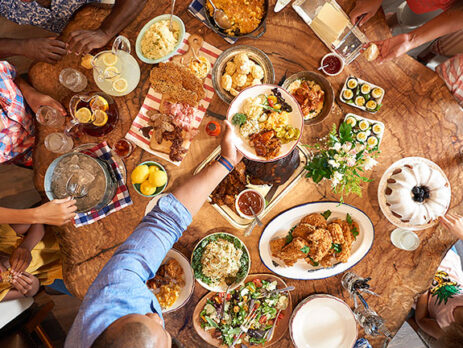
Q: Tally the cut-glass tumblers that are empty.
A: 3